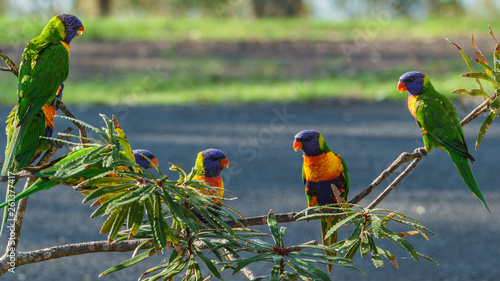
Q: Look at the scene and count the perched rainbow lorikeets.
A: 6